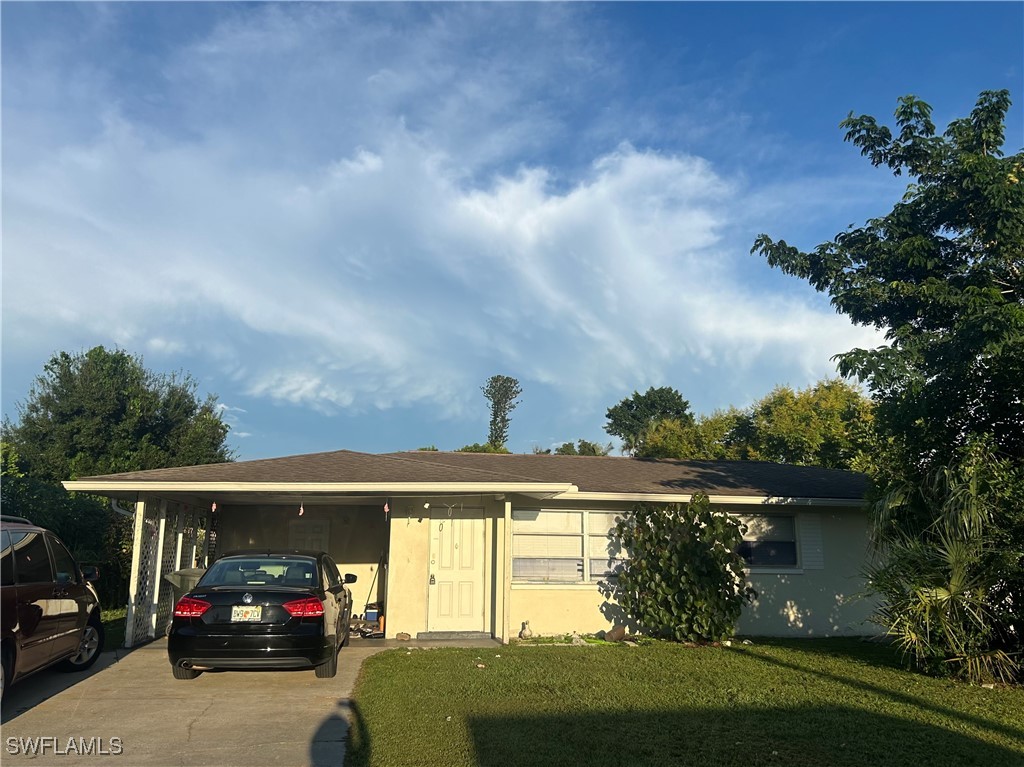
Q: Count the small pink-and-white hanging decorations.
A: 3